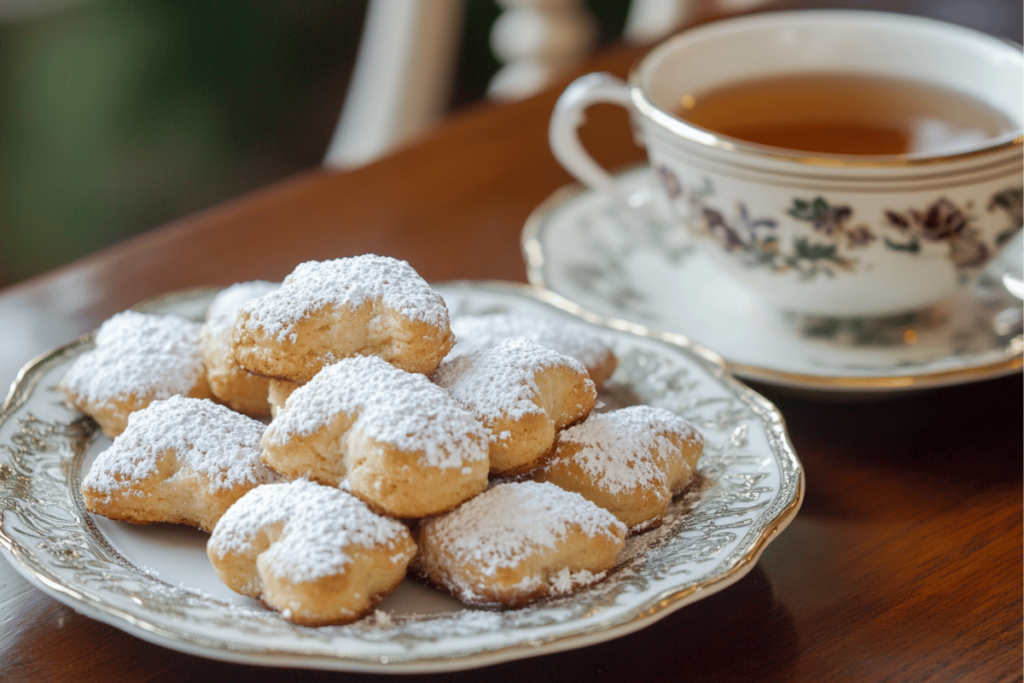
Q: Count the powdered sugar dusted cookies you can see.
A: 10